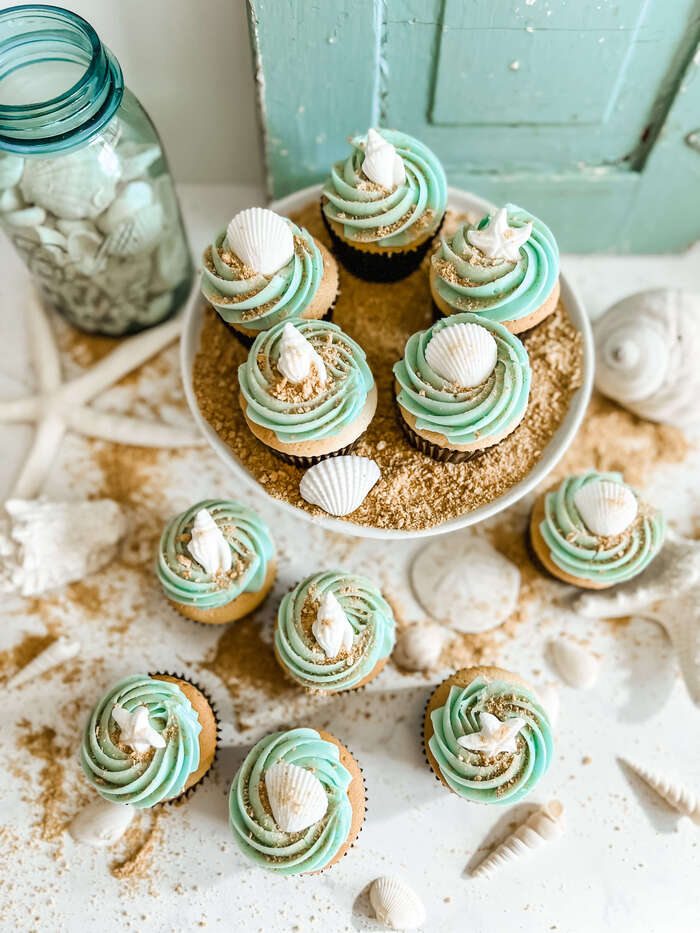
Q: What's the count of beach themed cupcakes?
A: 11